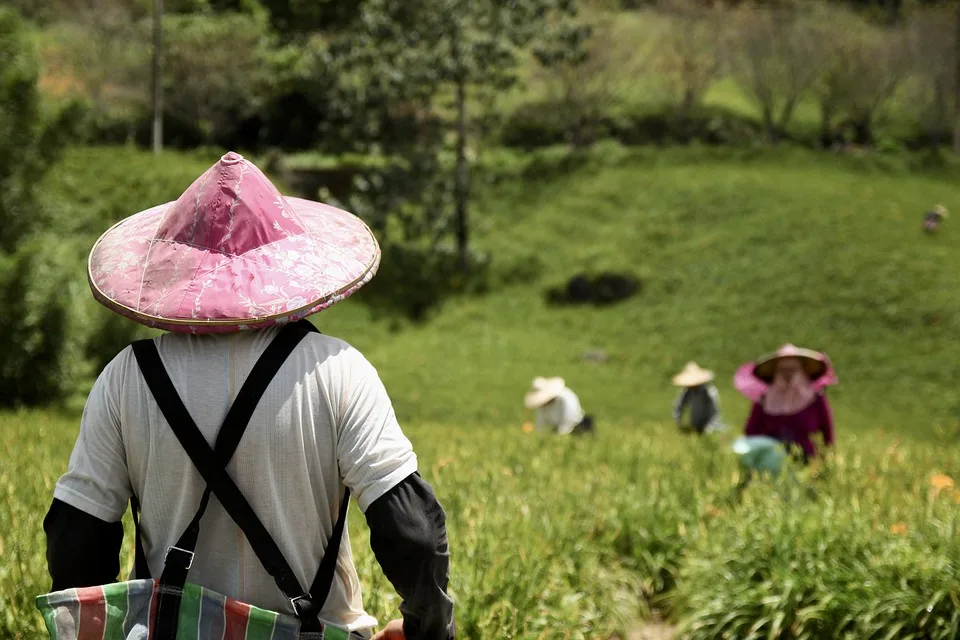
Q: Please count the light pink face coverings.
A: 1